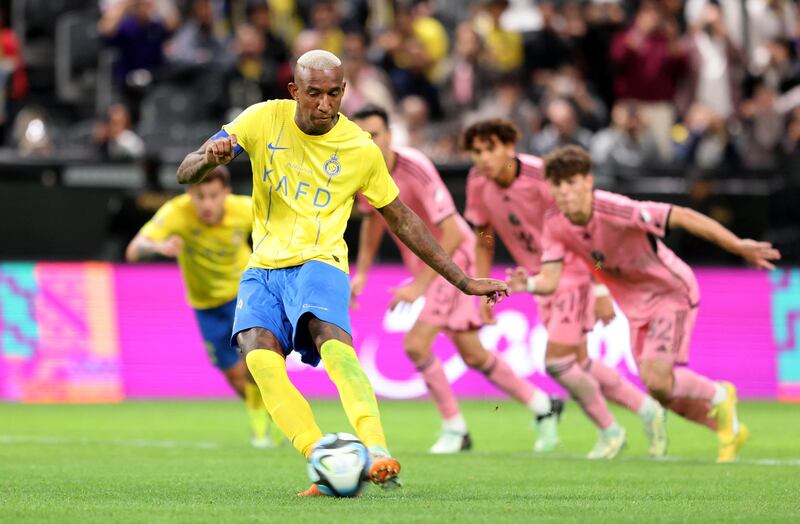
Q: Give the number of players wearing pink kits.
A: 3